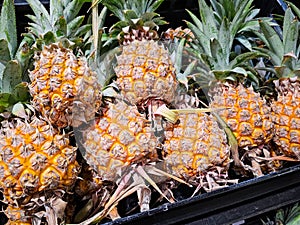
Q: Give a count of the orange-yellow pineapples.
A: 7